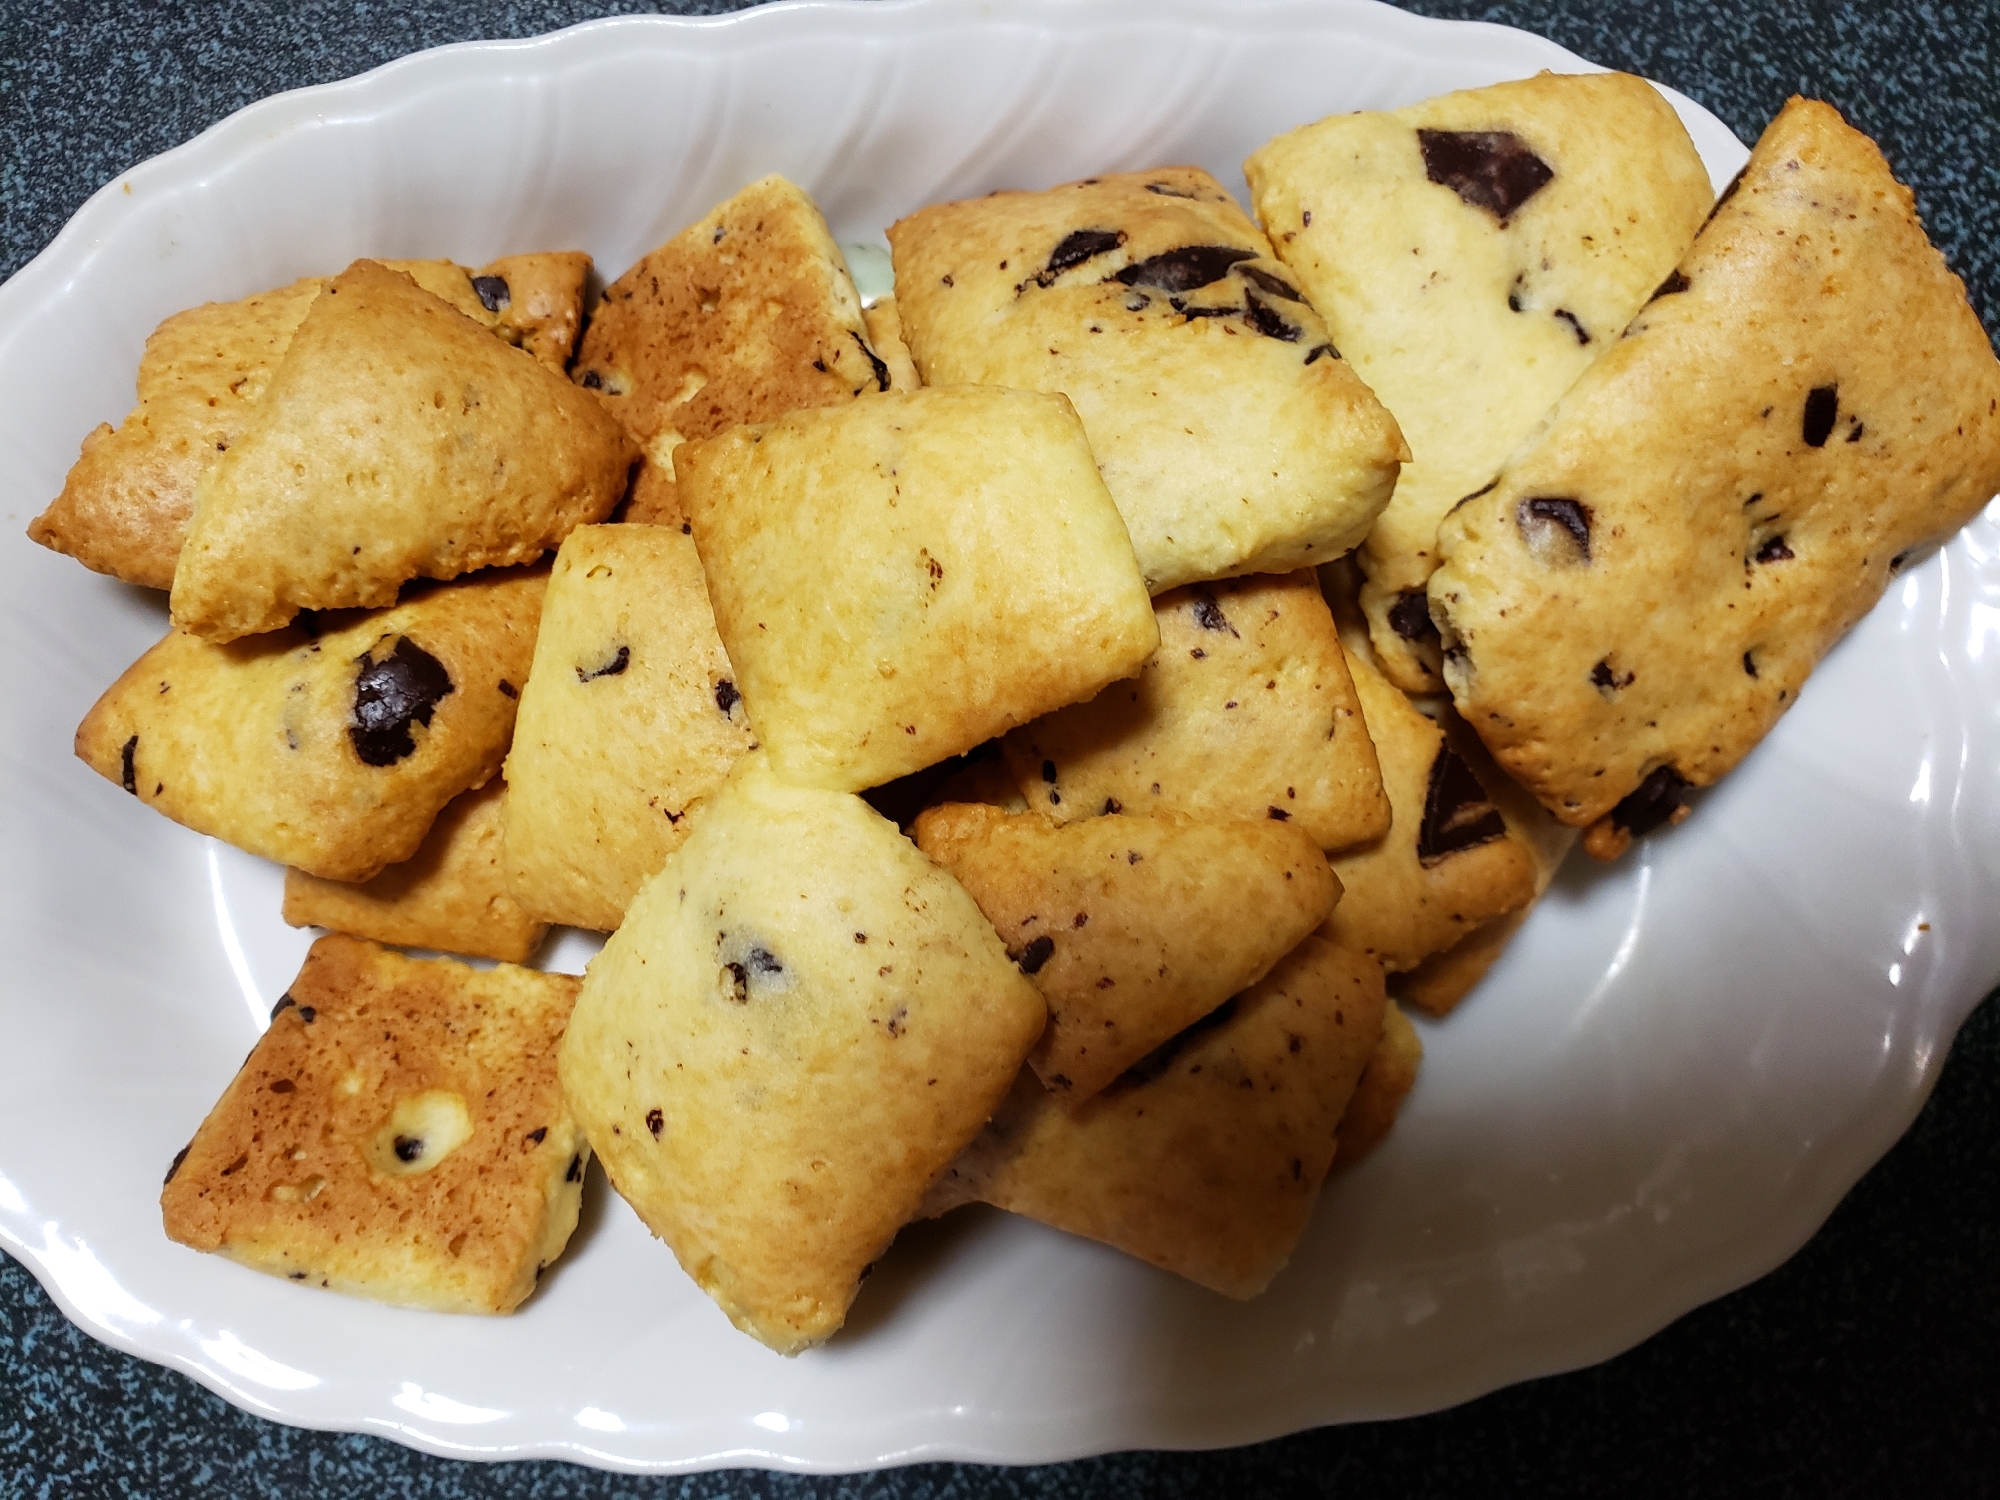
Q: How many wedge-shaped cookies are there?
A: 1